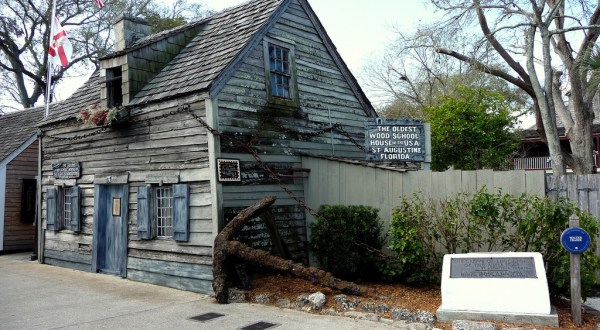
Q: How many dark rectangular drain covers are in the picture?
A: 2